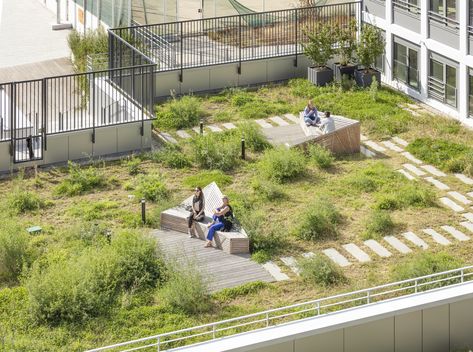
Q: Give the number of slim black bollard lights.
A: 3